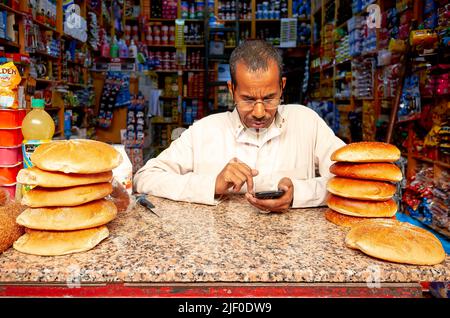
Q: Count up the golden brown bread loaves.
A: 11